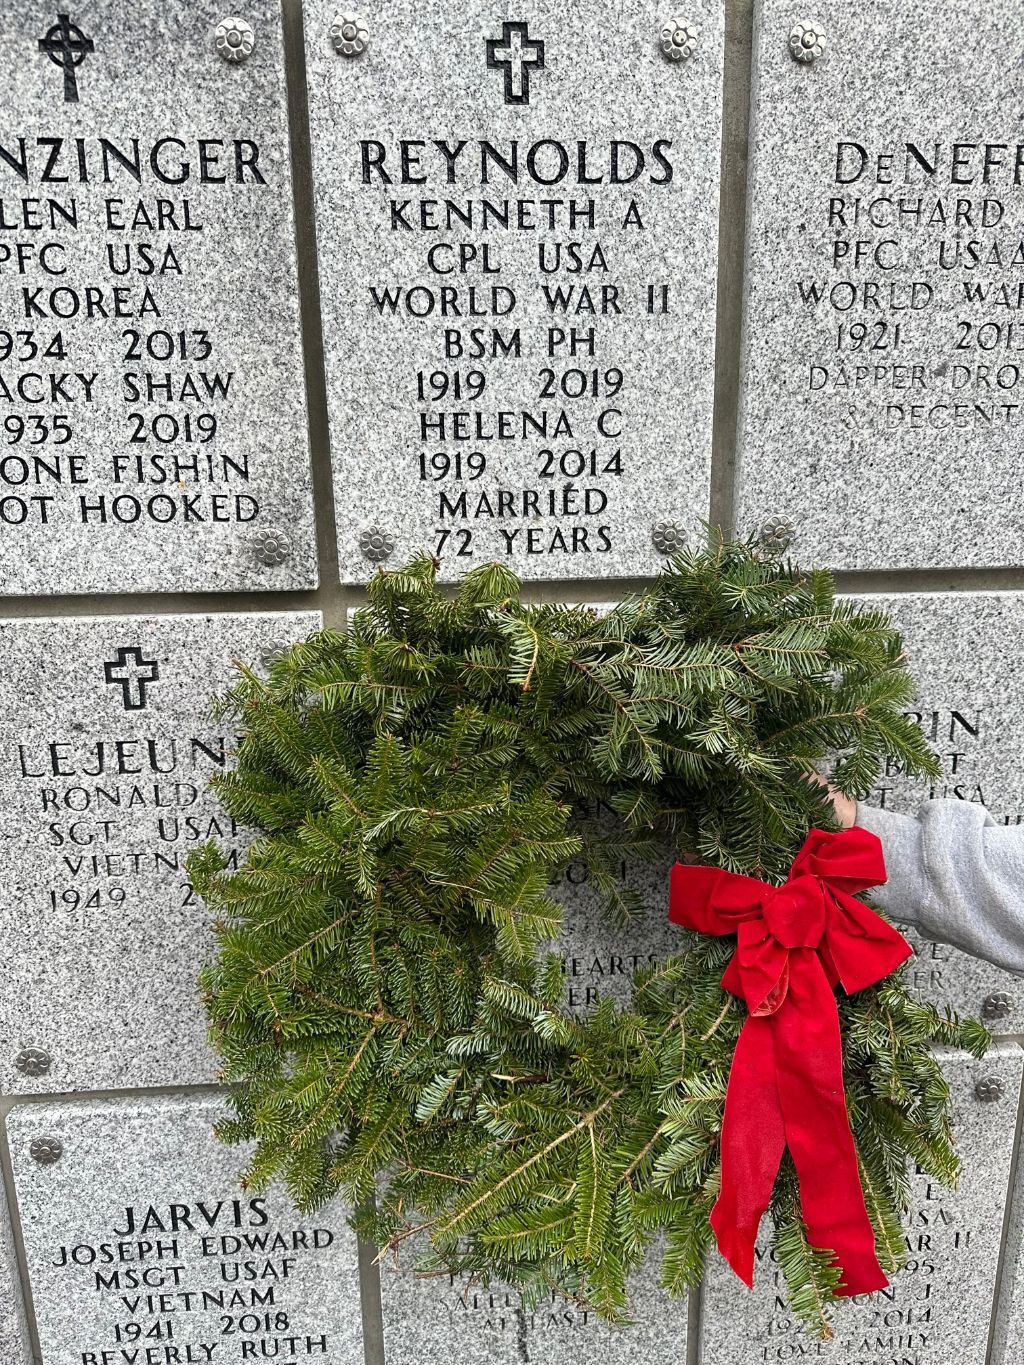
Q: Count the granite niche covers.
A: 9